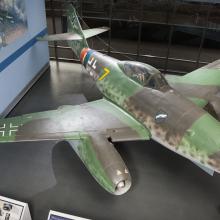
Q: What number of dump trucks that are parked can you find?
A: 0